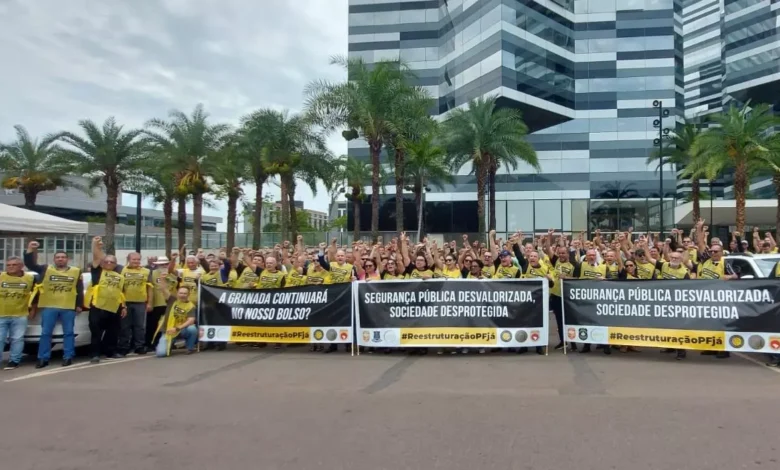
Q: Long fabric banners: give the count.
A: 3